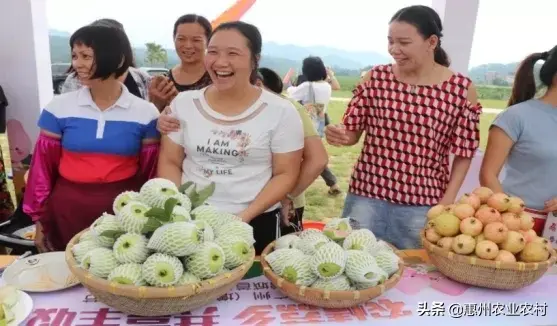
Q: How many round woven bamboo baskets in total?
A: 3